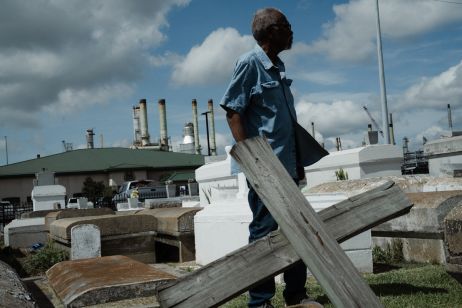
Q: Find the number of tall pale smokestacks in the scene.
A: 4